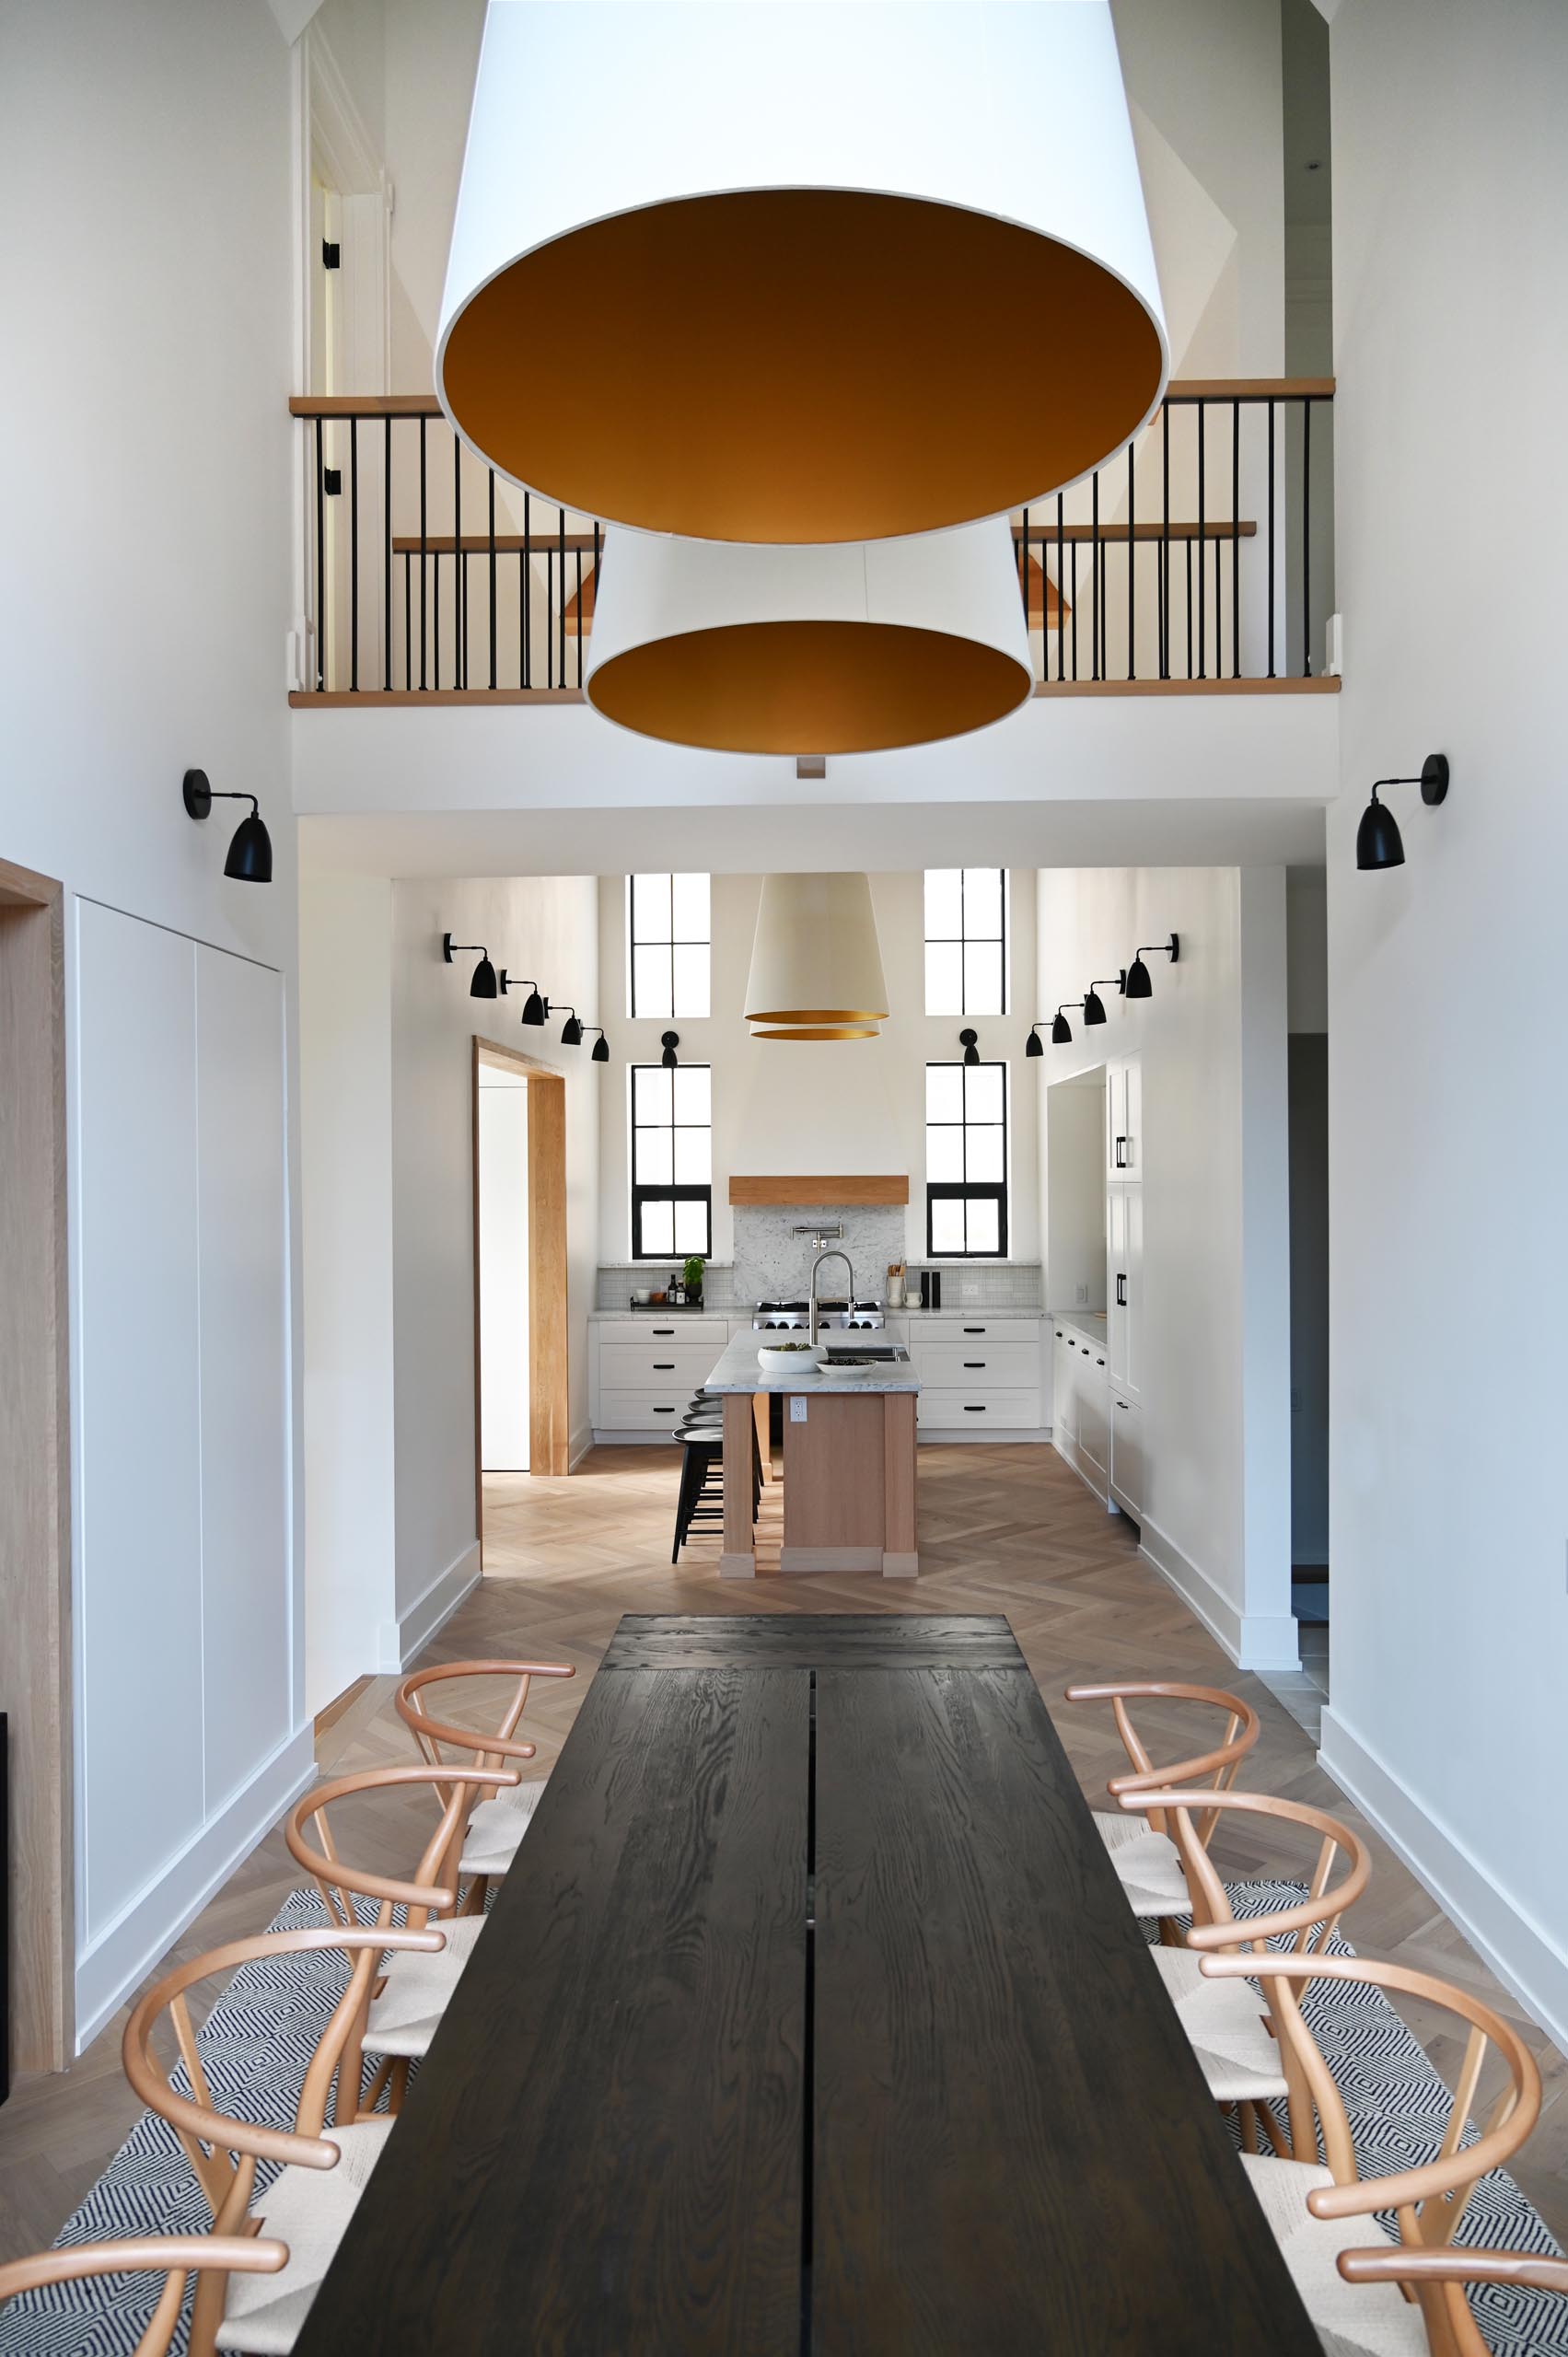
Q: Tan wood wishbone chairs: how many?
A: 8